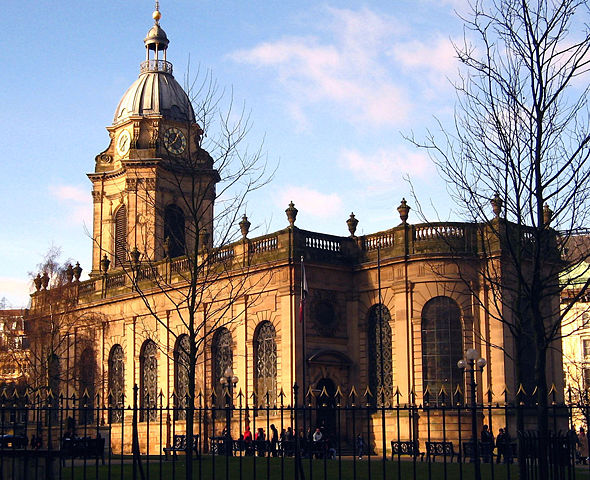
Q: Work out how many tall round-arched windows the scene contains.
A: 11